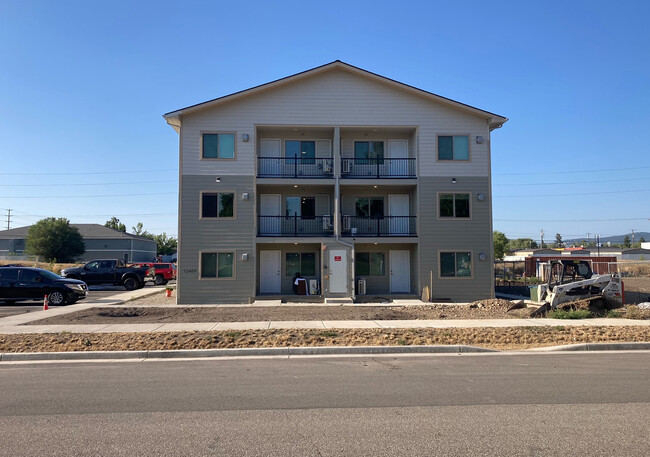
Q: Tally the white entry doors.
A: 7